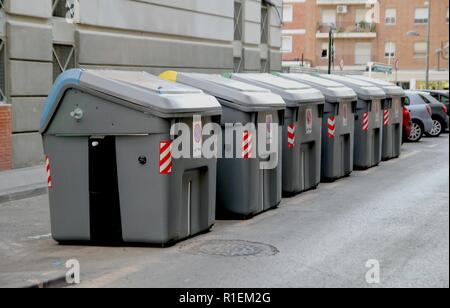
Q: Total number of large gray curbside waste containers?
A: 6